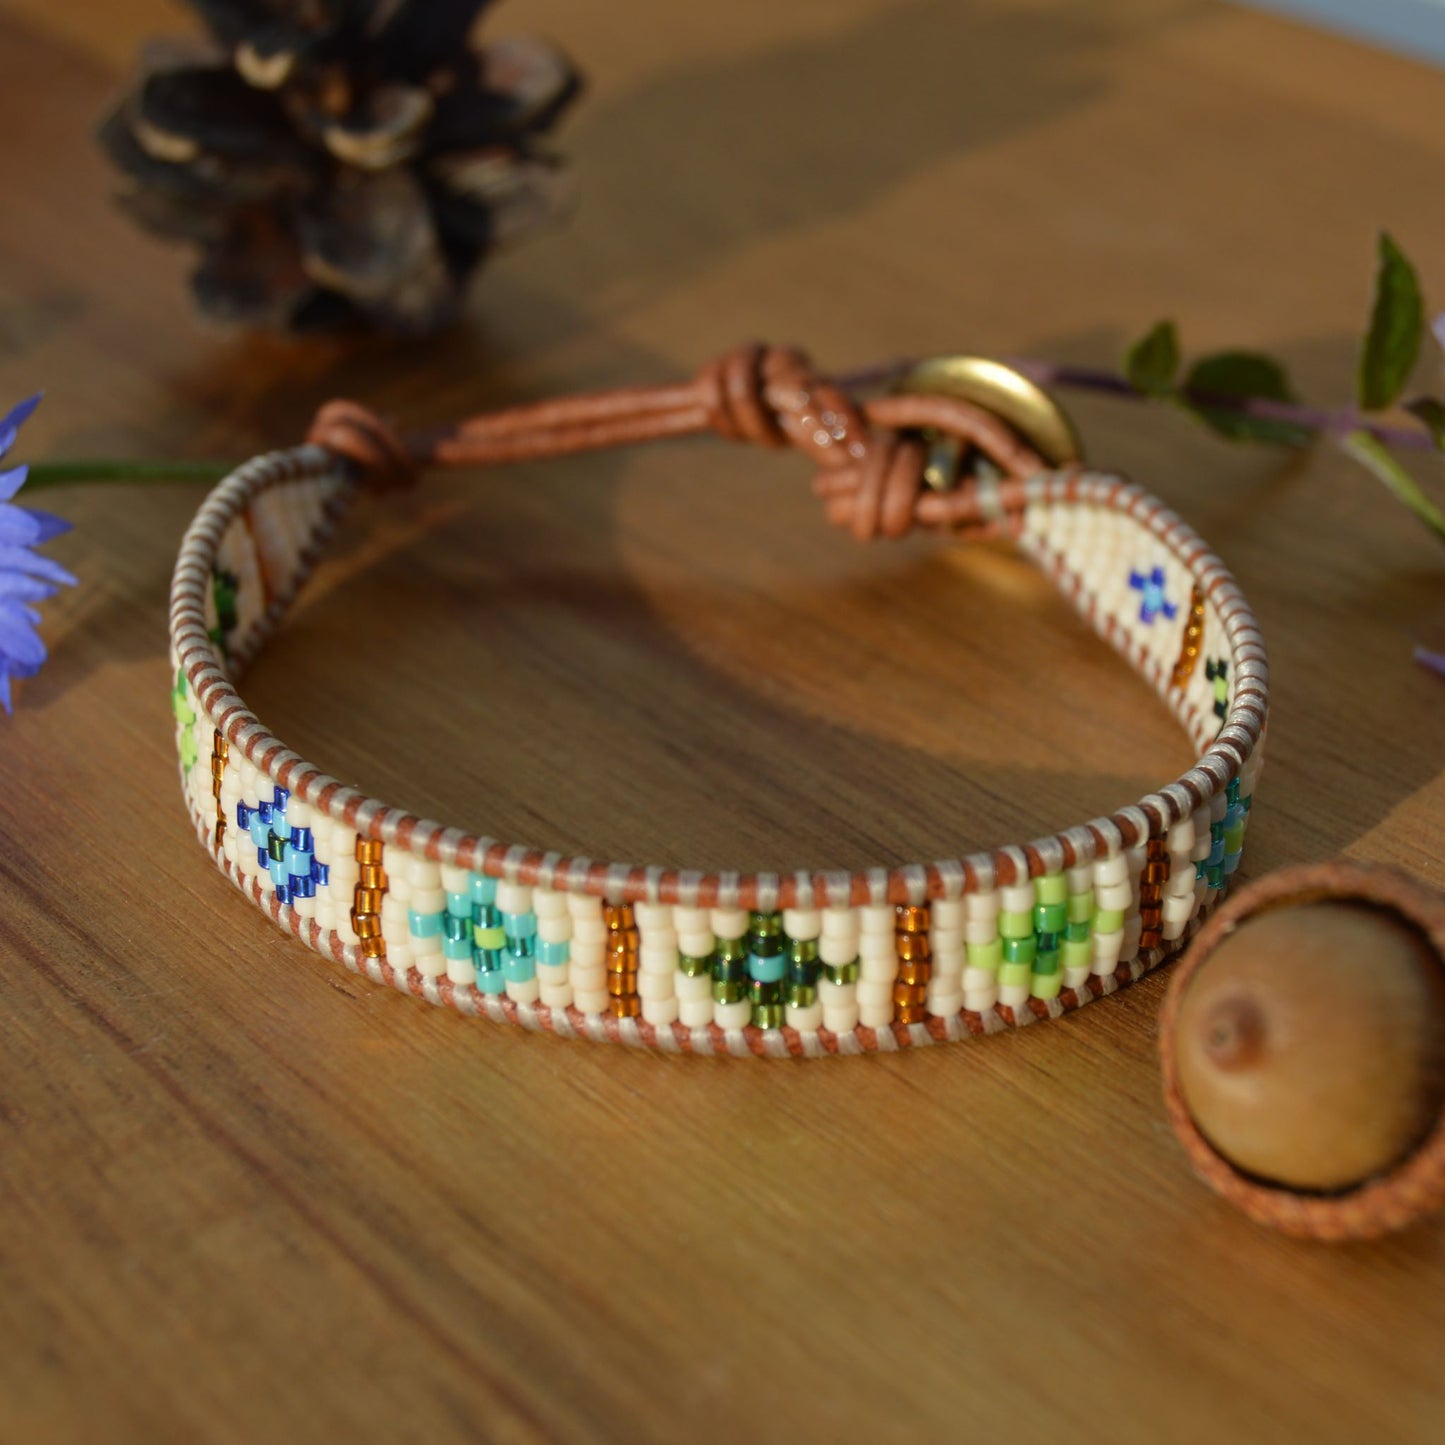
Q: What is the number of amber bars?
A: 7